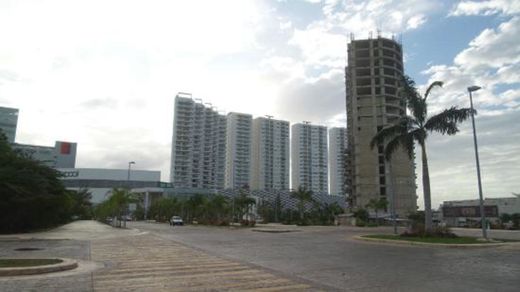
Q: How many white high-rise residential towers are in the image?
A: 5